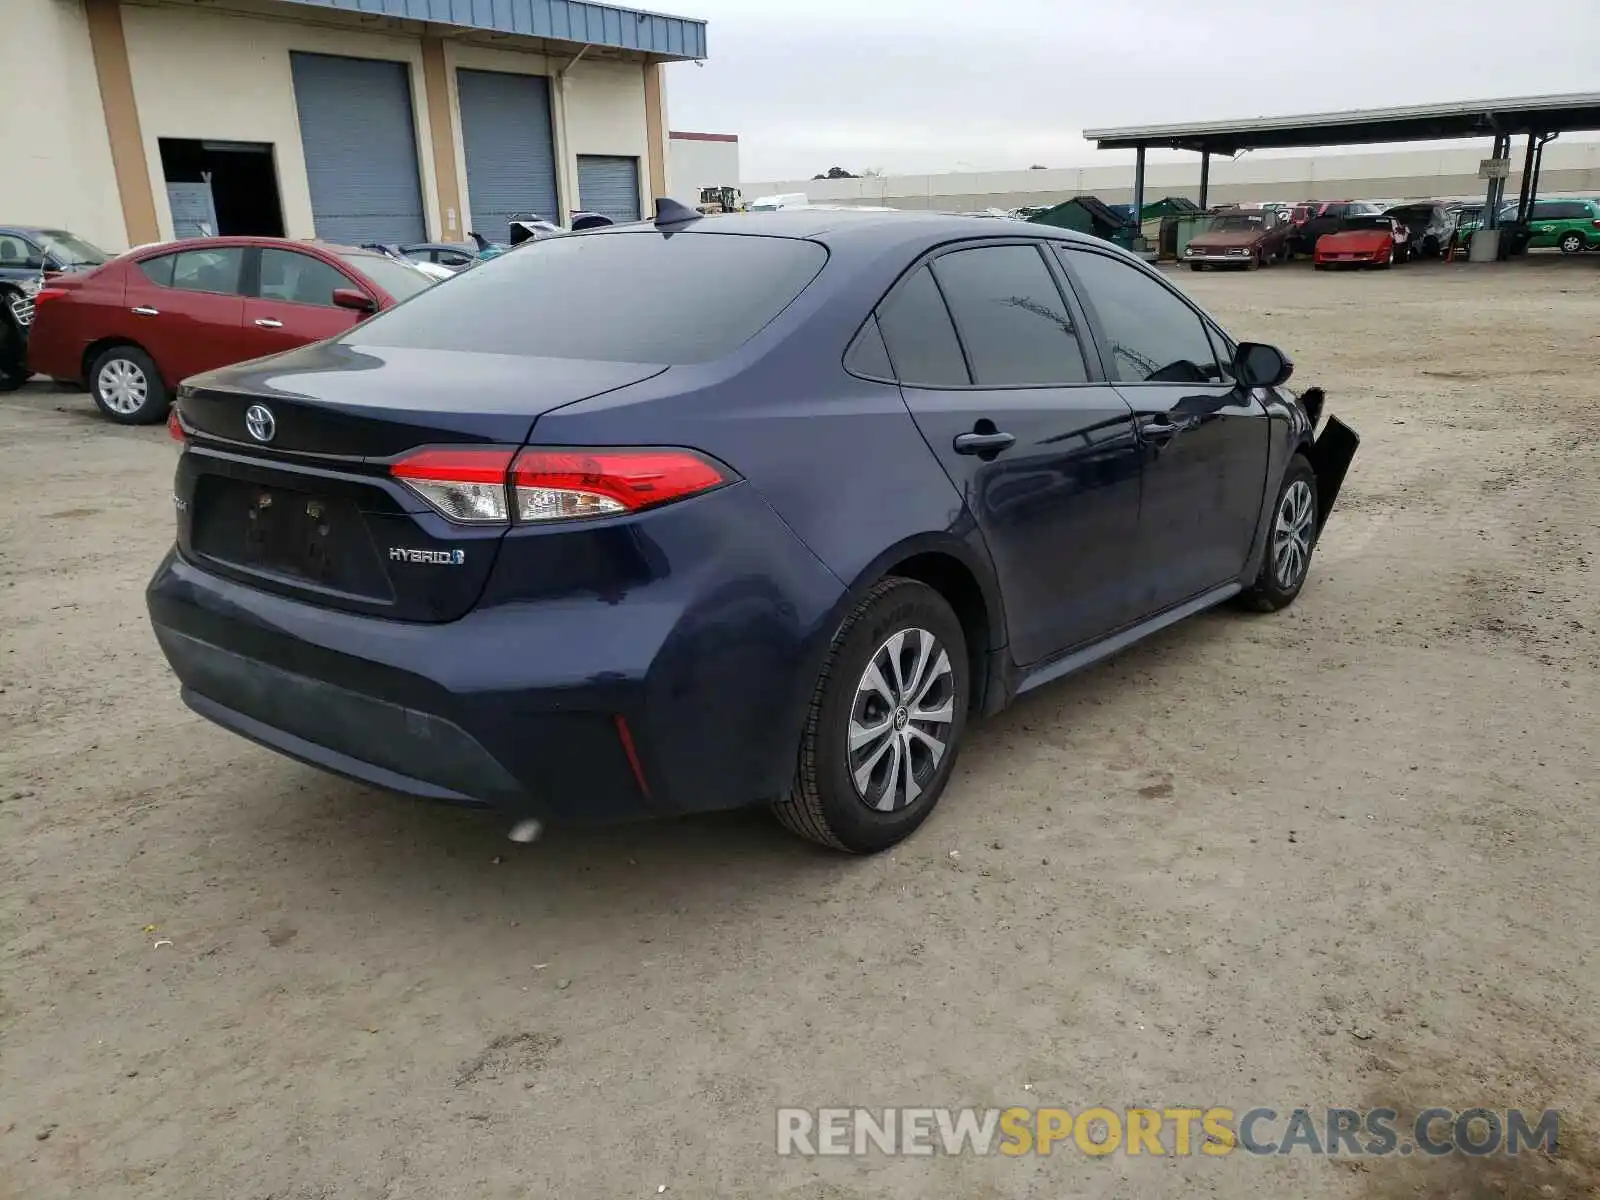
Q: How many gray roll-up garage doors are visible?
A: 3